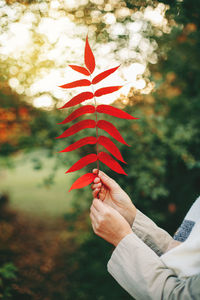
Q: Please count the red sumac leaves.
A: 15